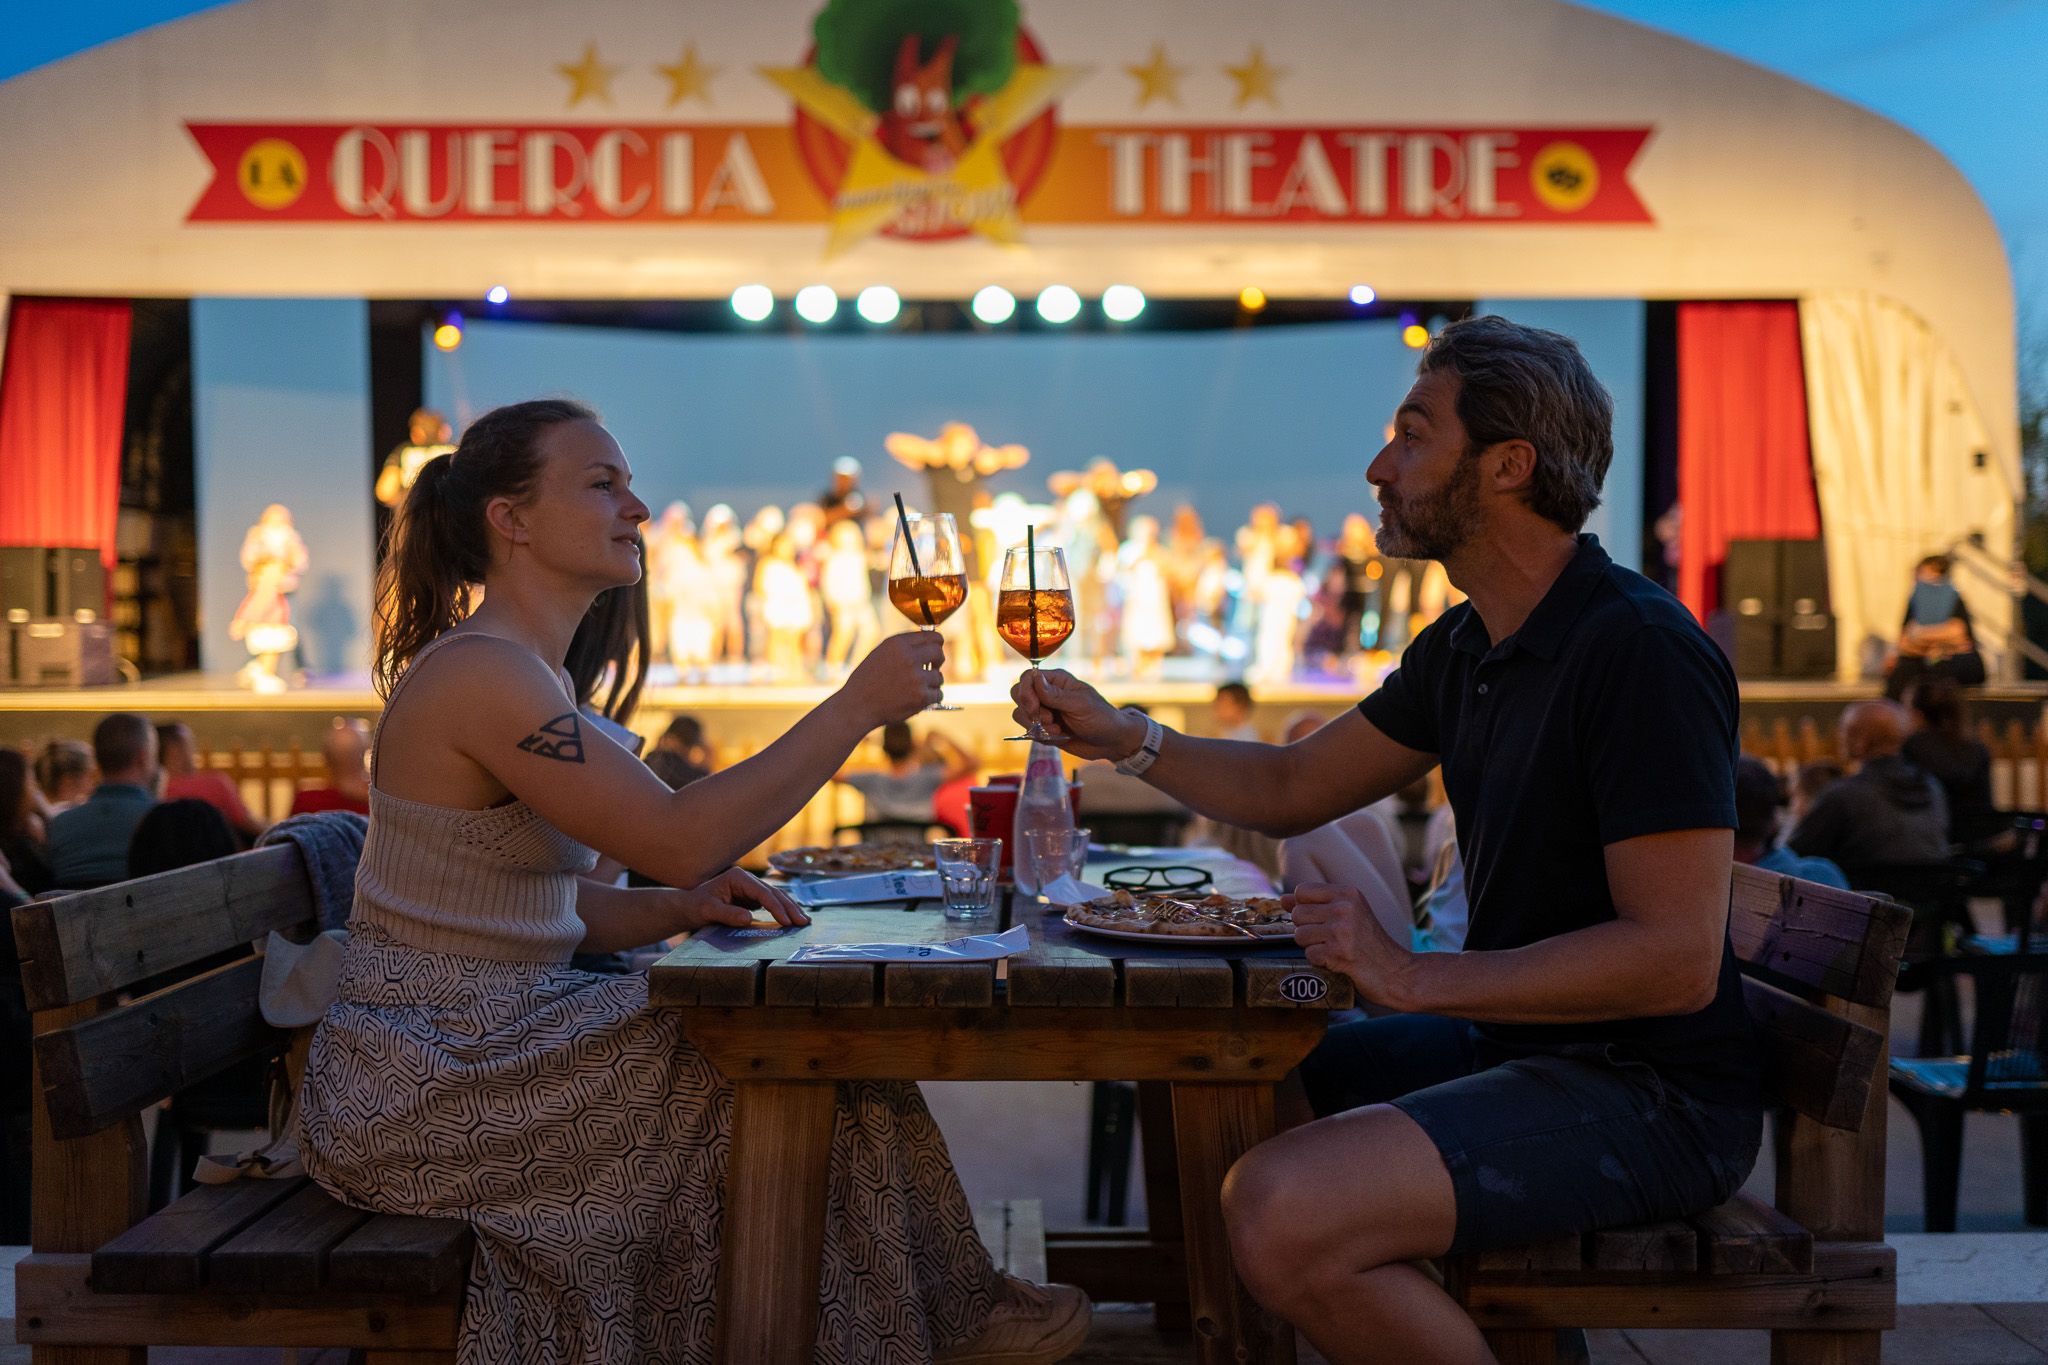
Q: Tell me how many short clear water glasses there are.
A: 2